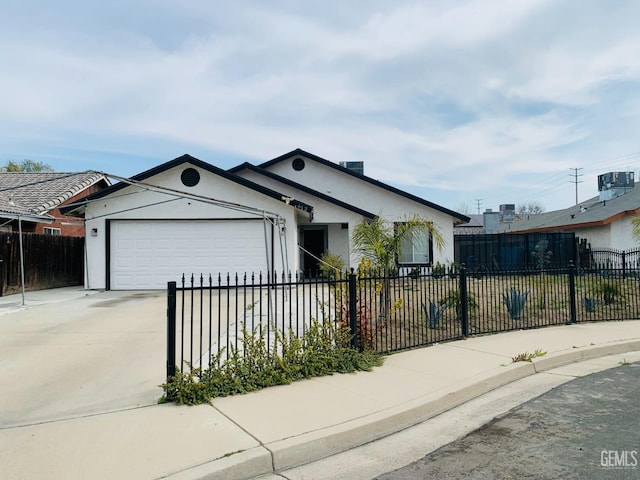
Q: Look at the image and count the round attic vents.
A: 2